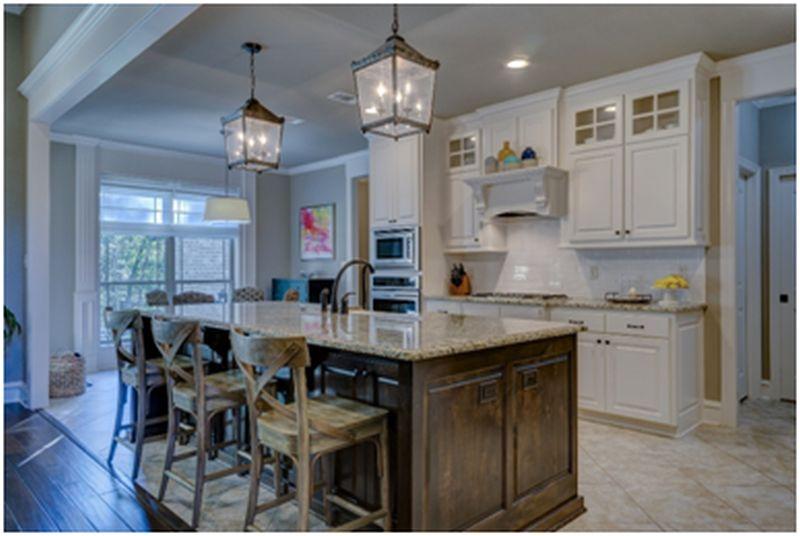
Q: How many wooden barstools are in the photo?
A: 3